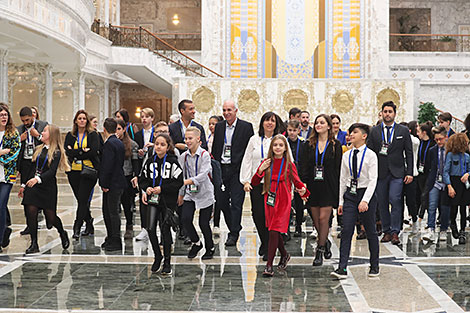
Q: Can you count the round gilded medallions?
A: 5